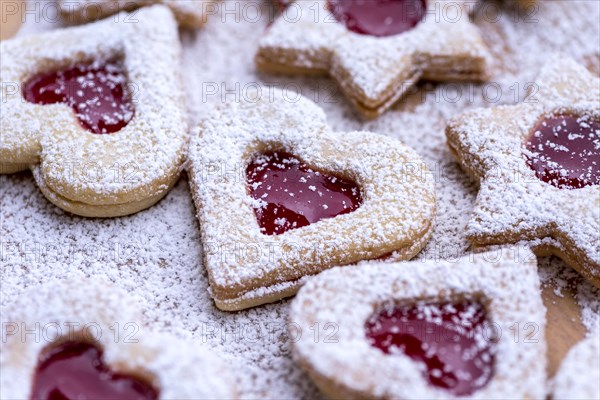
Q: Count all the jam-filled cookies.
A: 6